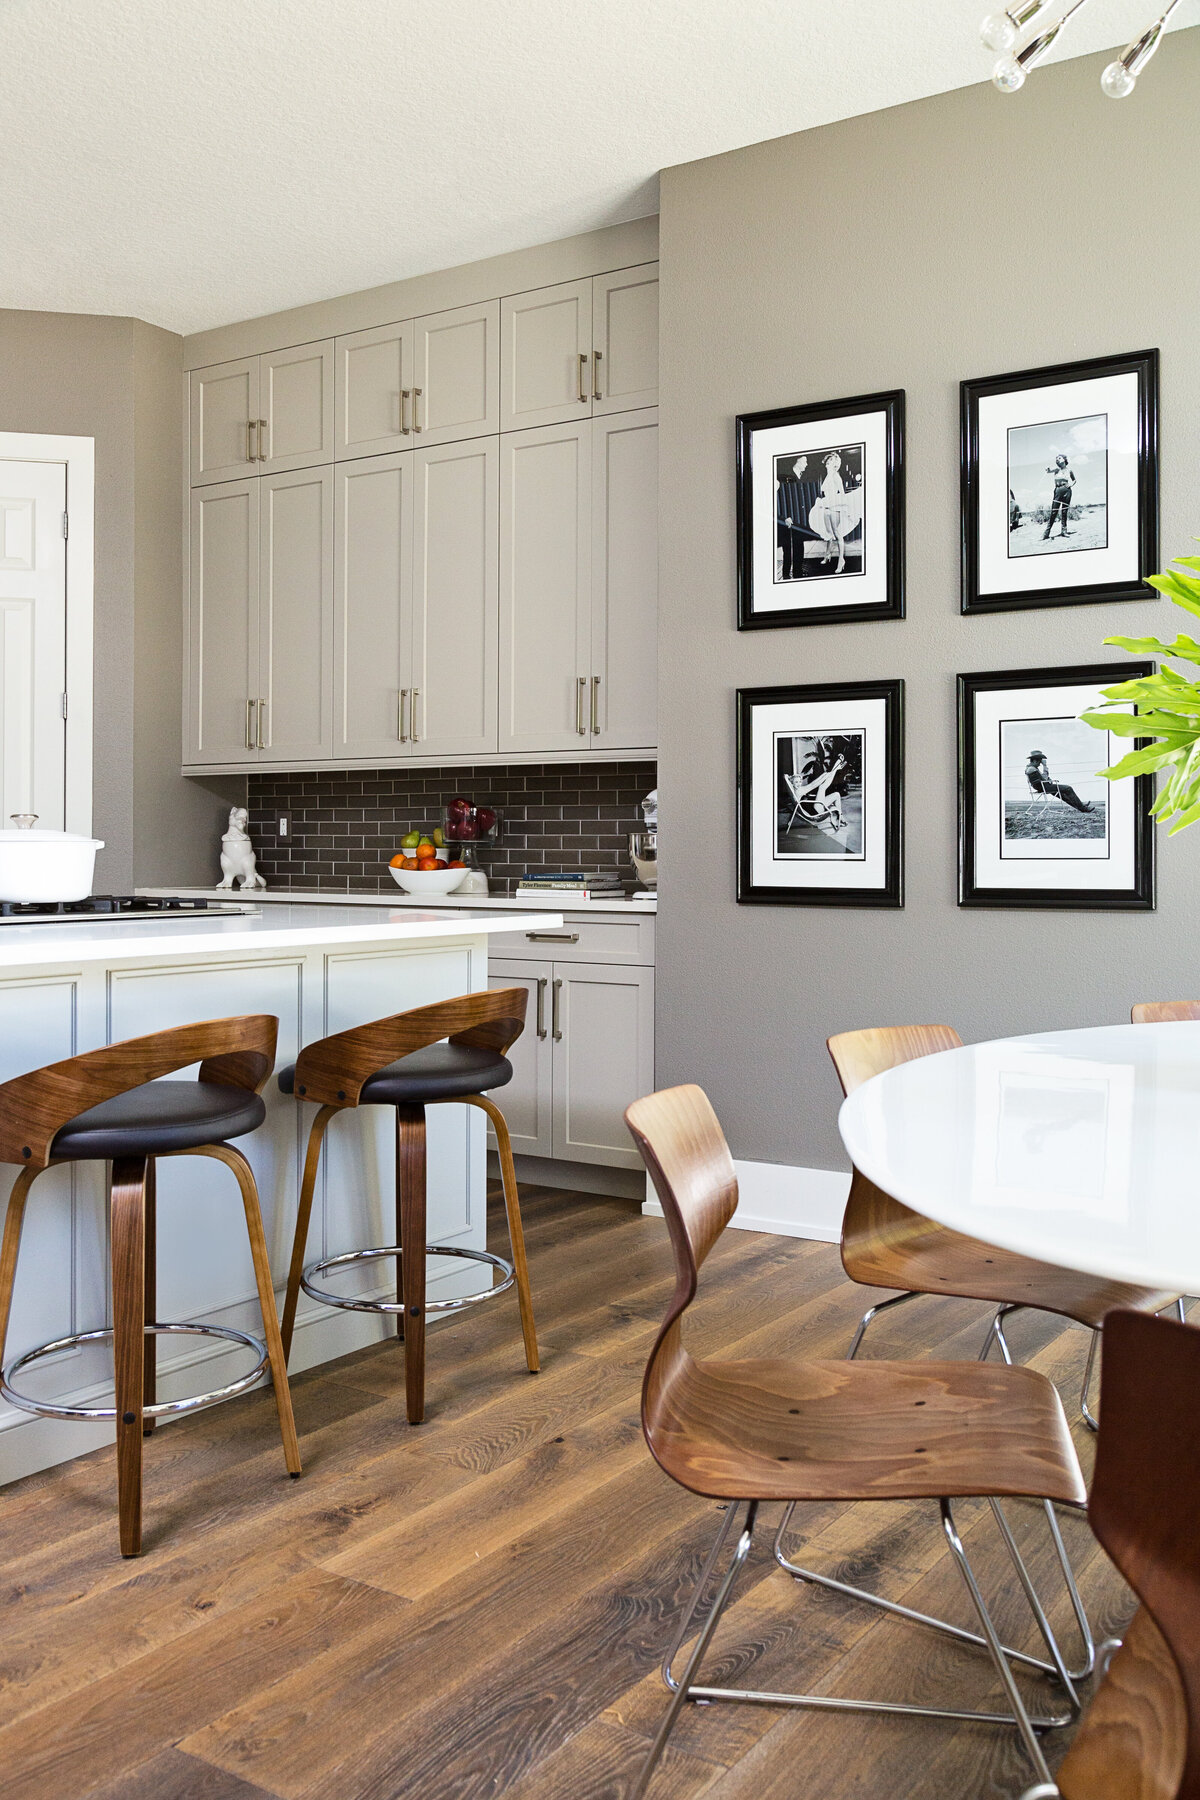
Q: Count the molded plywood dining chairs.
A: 4